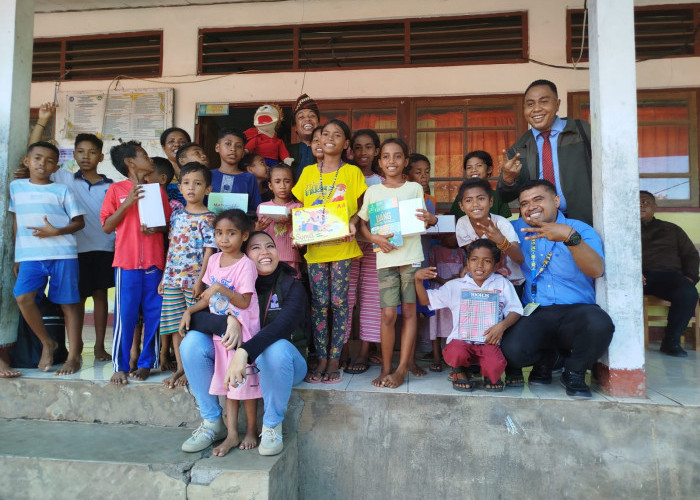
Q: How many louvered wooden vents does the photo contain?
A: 3